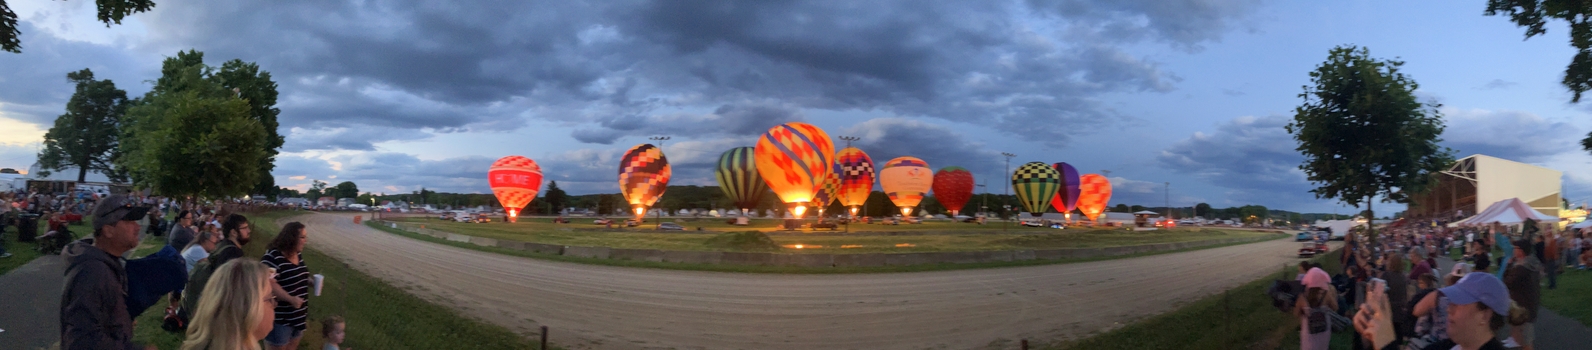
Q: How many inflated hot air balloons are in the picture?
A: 11